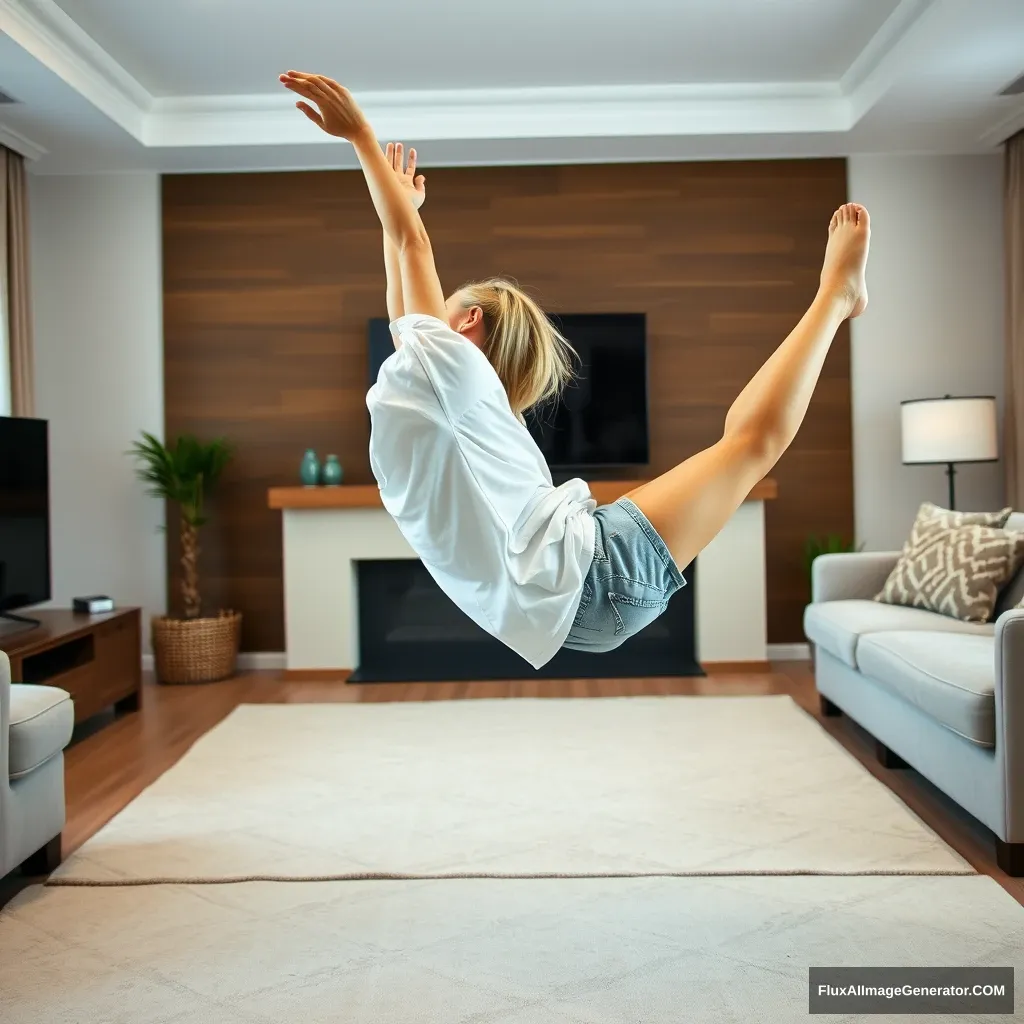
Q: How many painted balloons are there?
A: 0